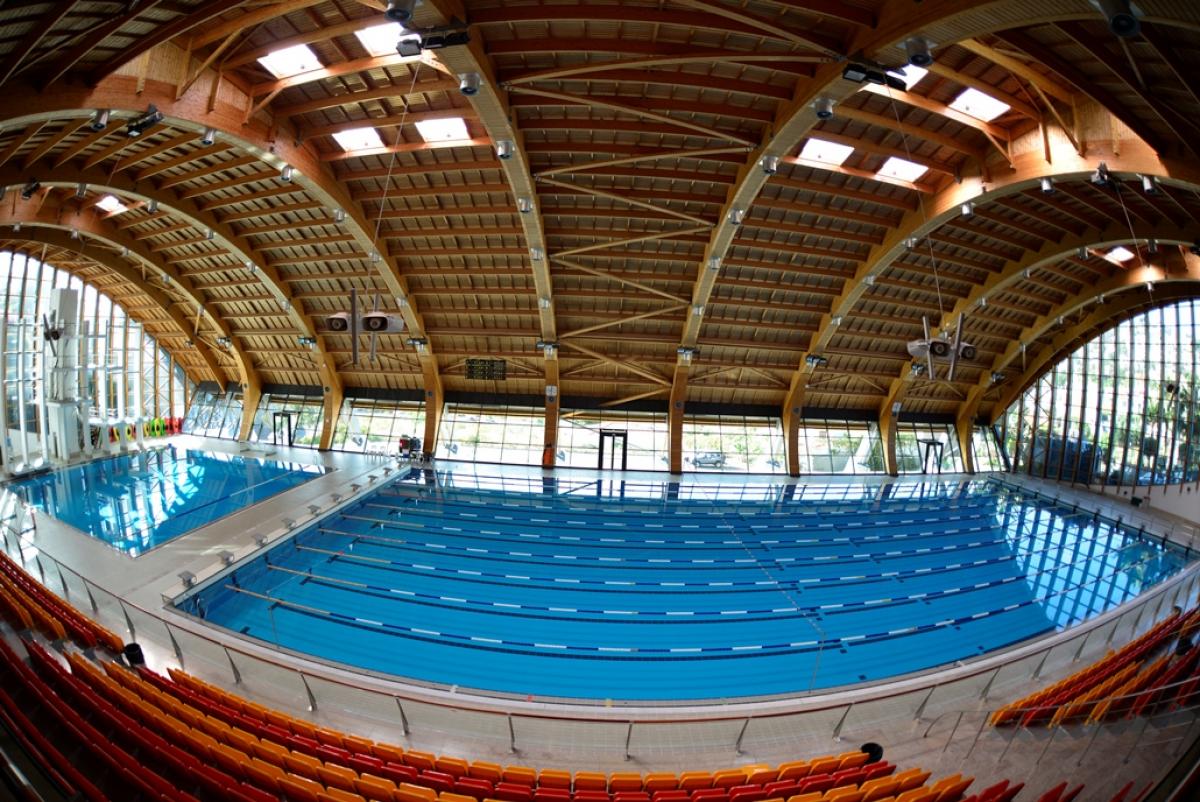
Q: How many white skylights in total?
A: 10